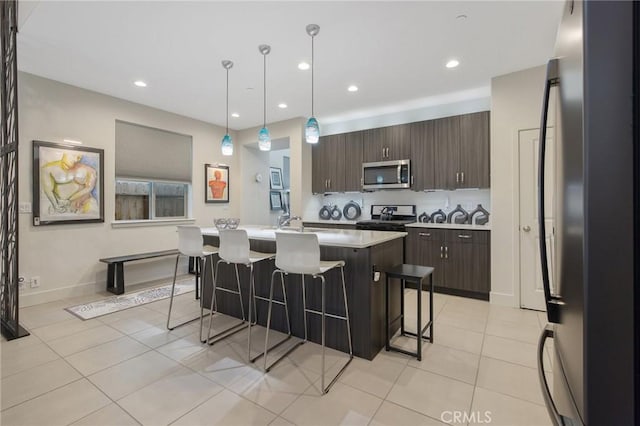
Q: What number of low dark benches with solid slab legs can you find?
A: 1